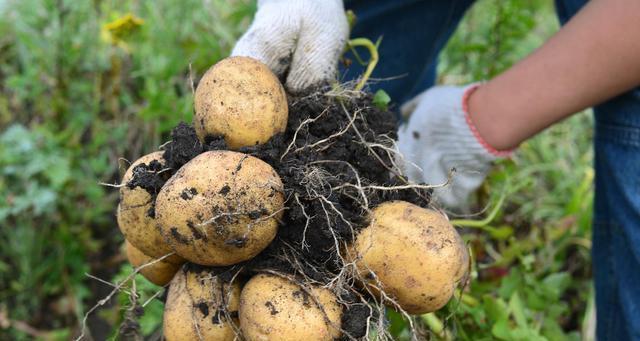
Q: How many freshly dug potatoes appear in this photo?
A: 7